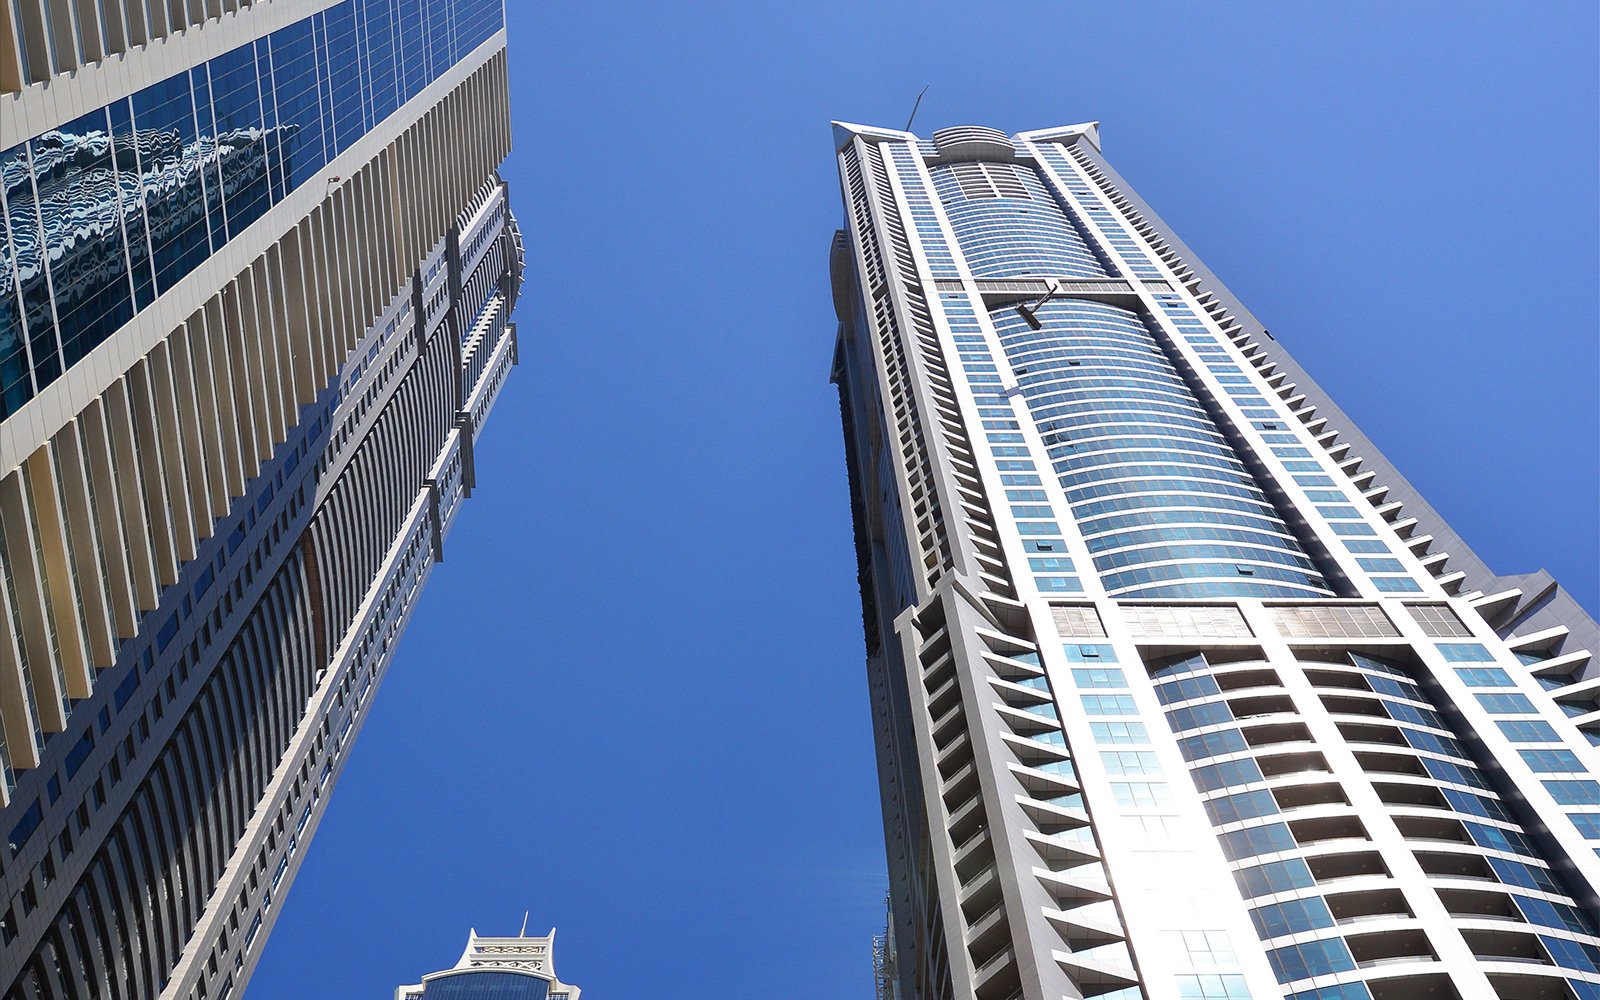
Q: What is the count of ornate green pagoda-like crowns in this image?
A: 0